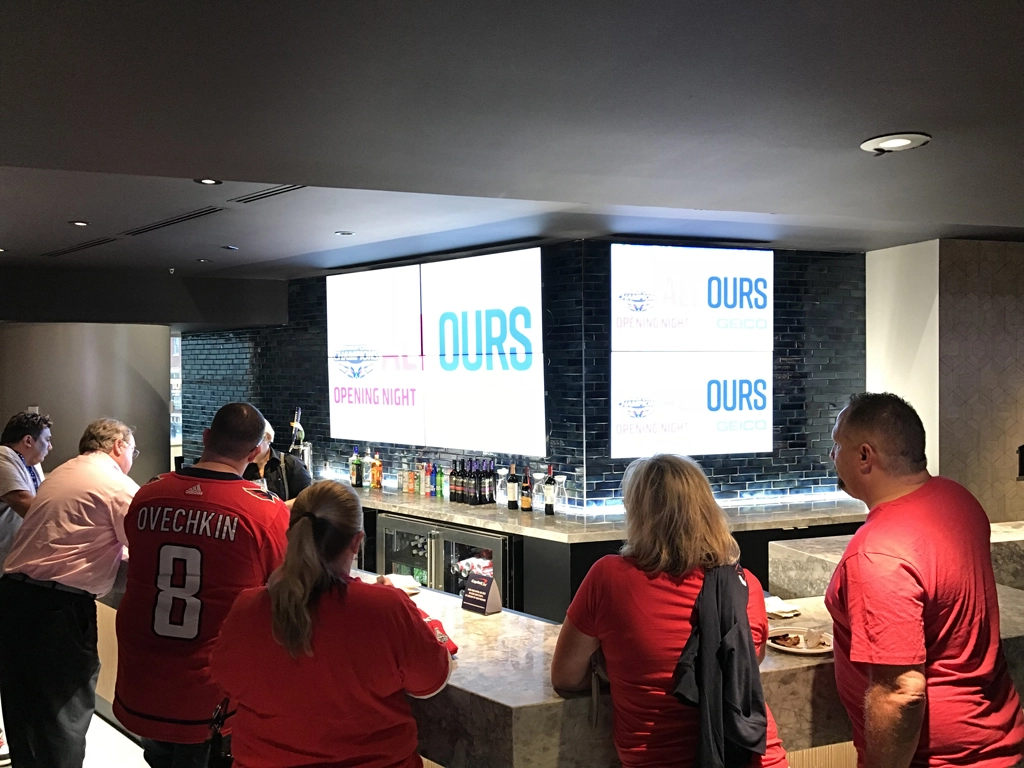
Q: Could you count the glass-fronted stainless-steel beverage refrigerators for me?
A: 2